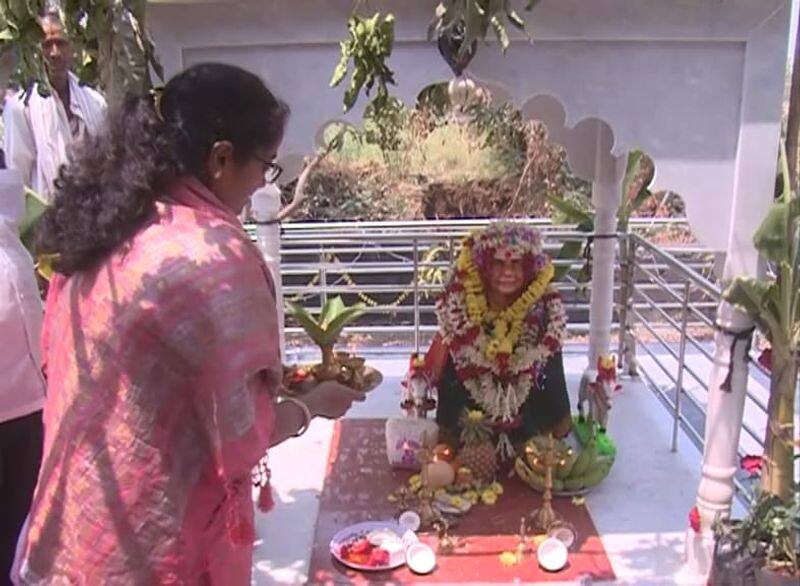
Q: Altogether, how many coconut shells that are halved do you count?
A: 4